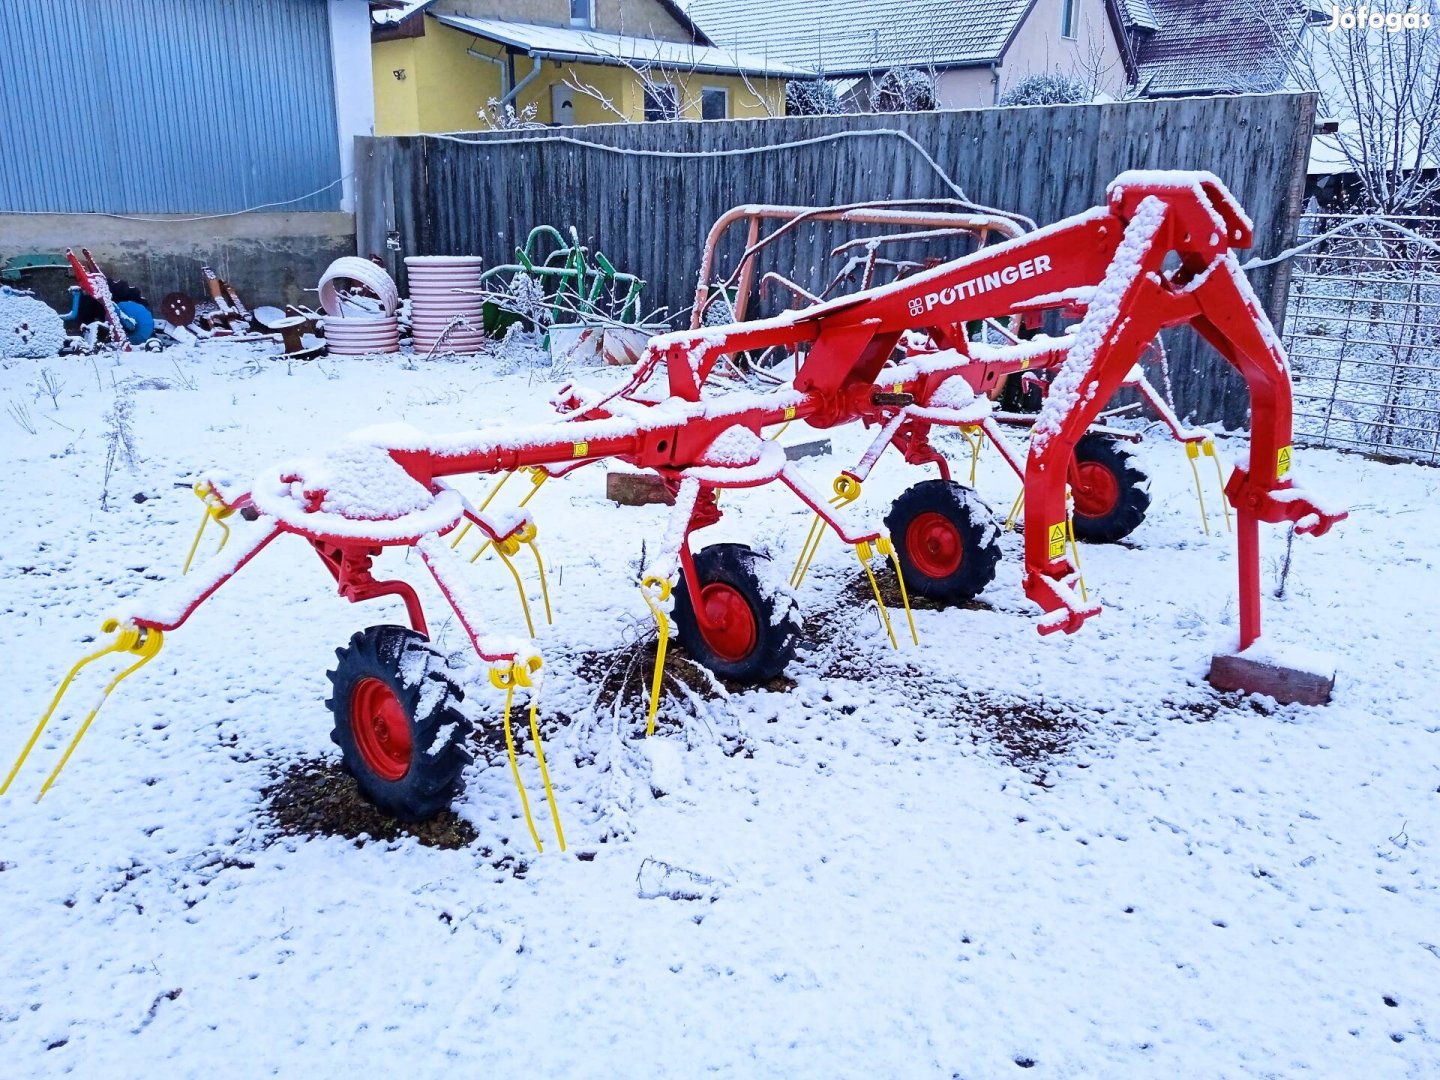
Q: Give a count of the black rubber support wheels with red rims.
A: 4